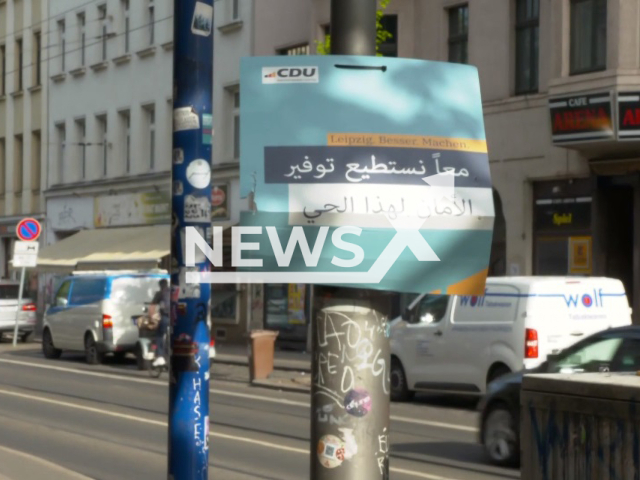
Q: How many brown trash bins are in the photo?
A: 1